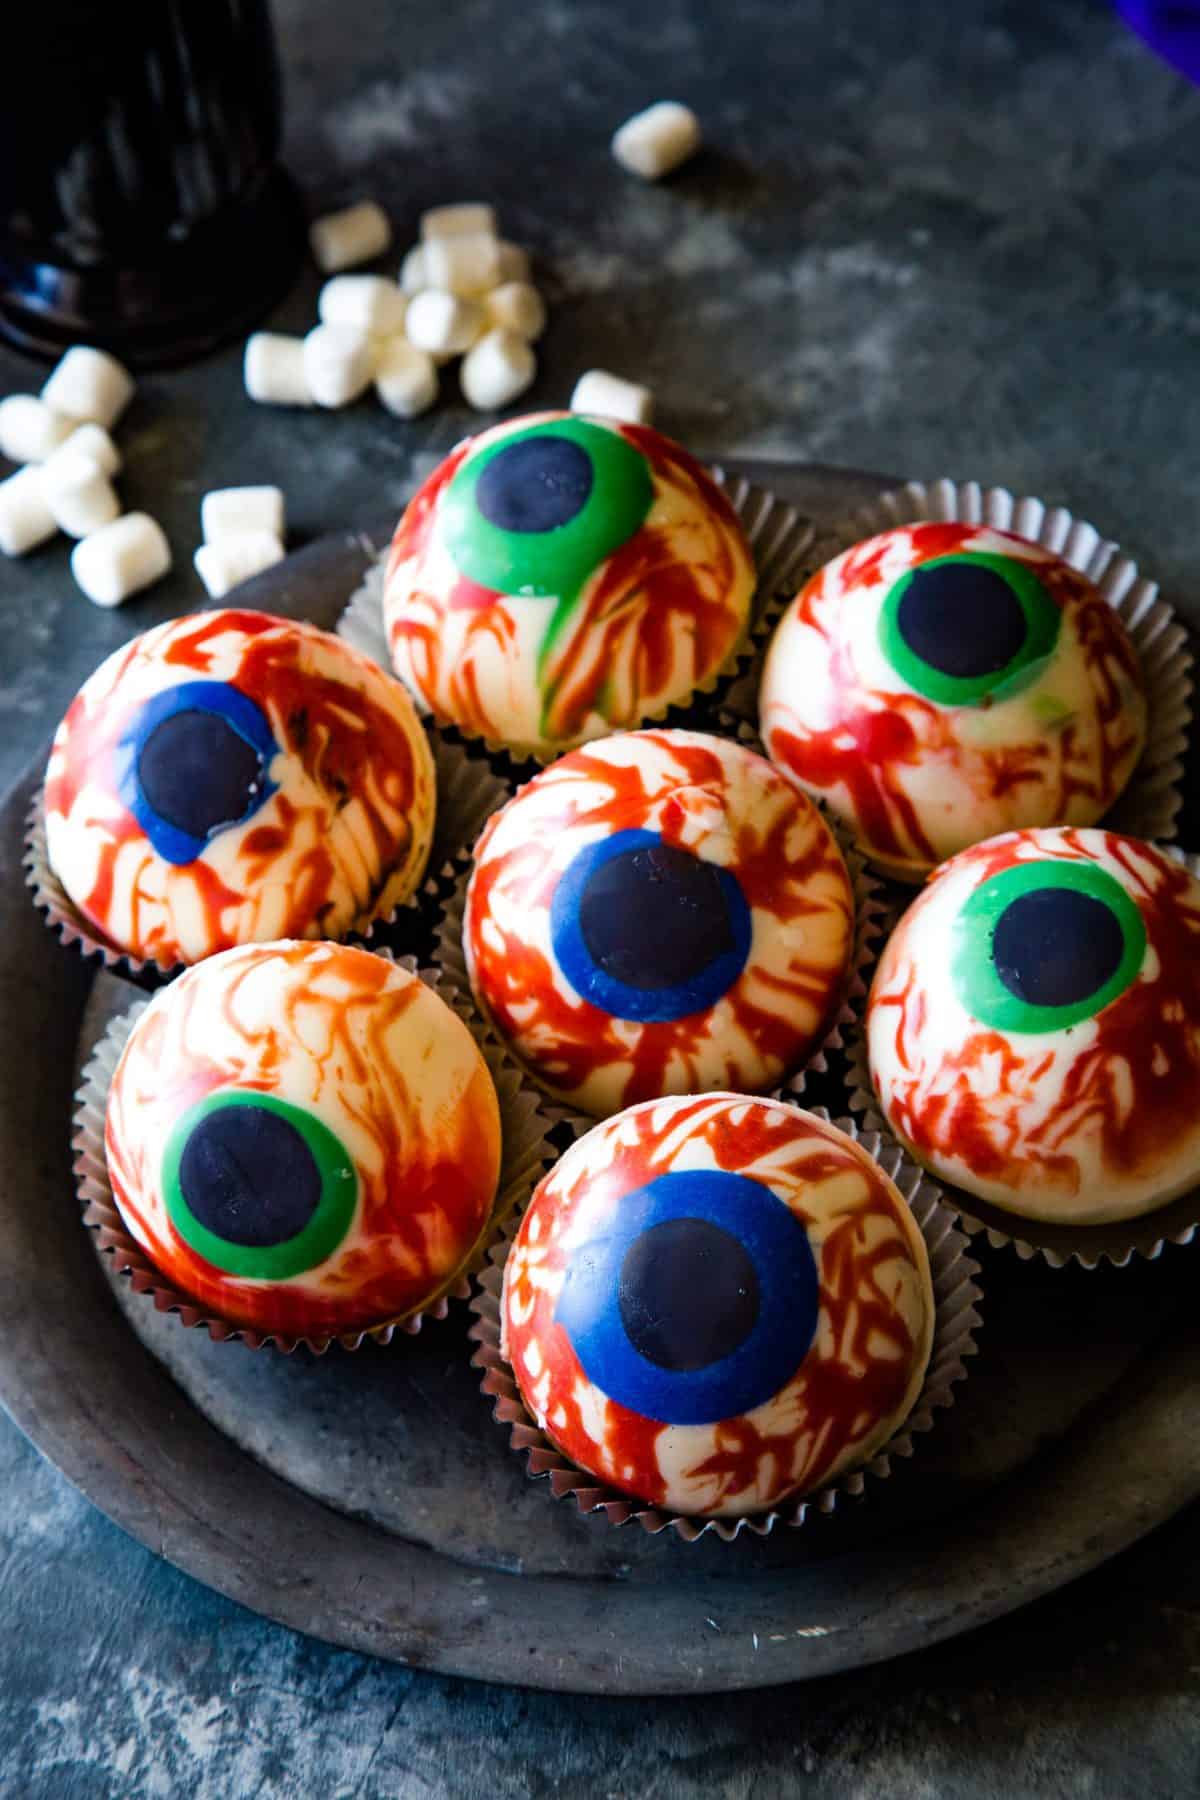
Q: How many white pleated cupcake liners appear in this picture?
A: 7